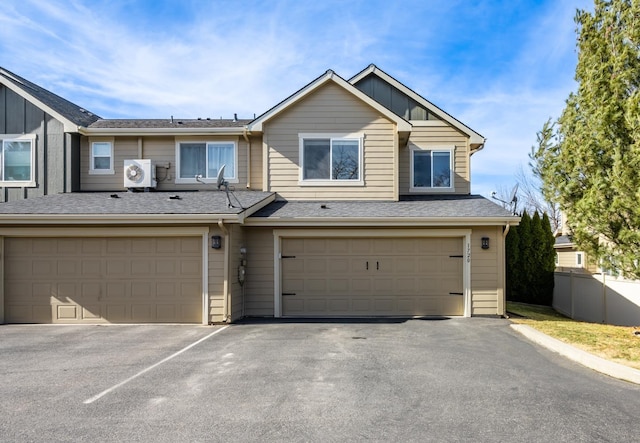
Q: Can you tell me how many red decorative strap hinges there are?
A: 0